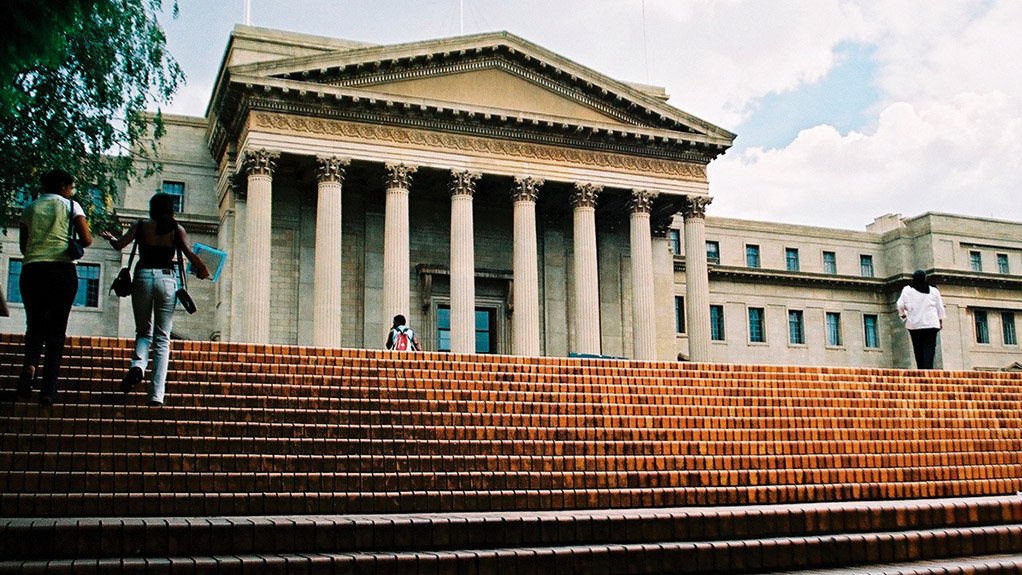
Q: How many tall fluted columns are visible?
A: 8